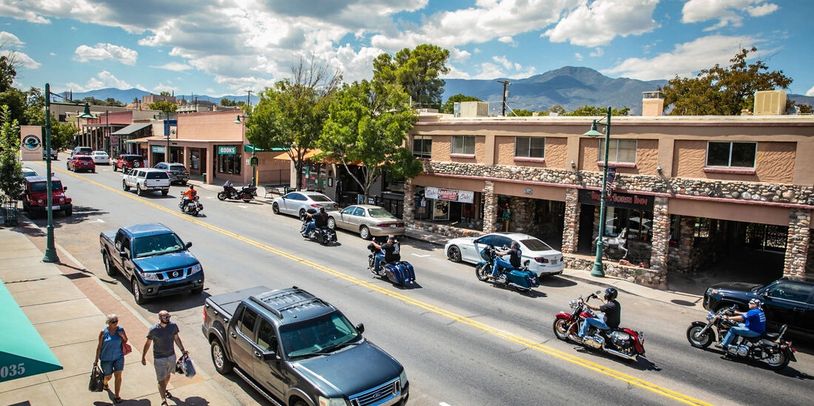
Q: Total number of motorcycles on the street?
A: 7